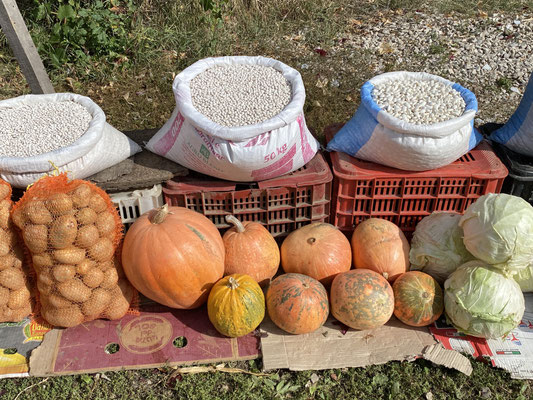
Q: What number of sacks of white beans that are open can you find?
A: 3